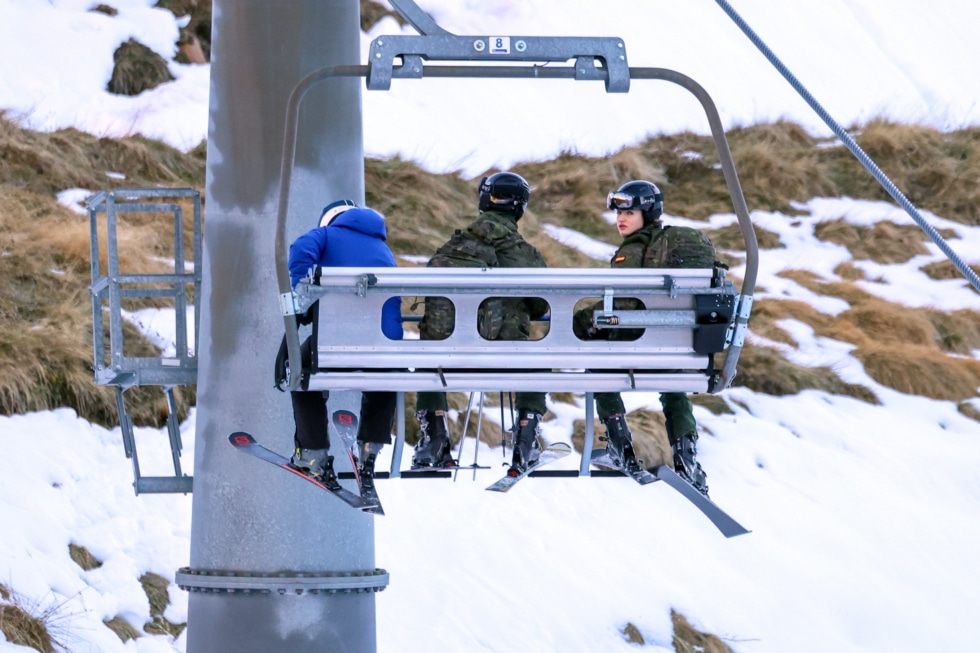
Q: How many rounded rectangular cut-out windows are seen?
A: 3